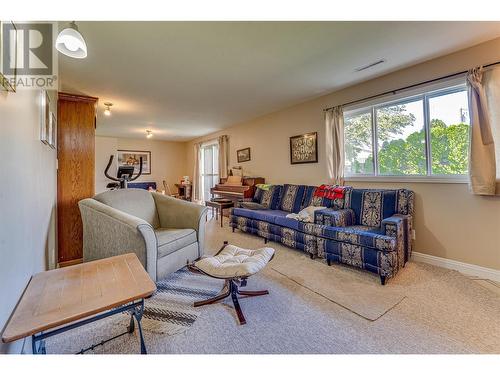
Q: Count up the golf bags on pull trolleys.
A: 0